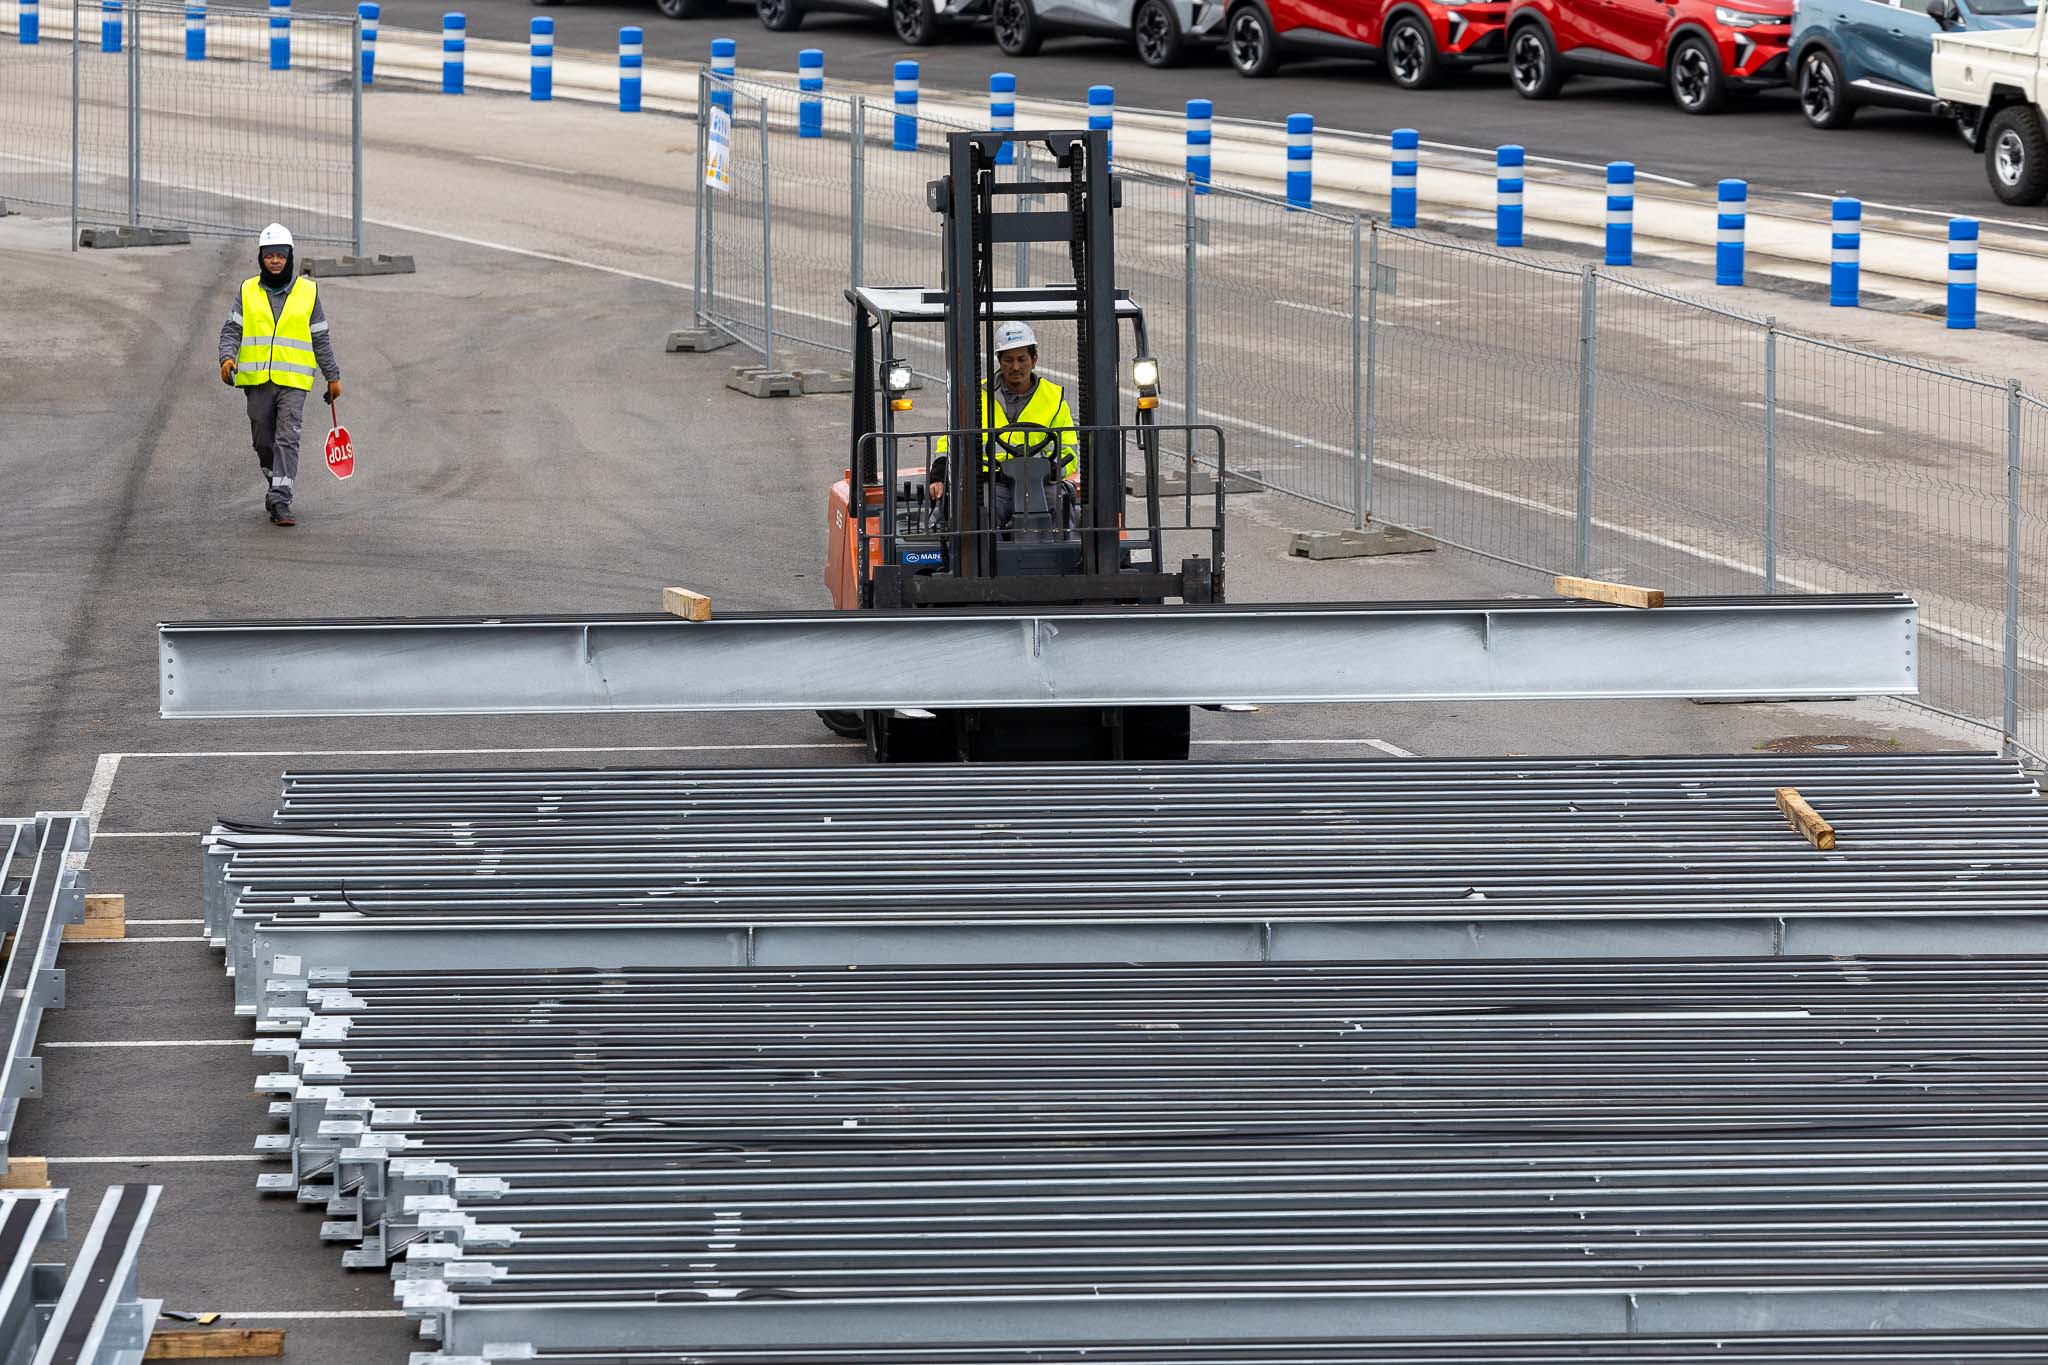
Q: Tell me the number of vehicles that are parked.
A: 7